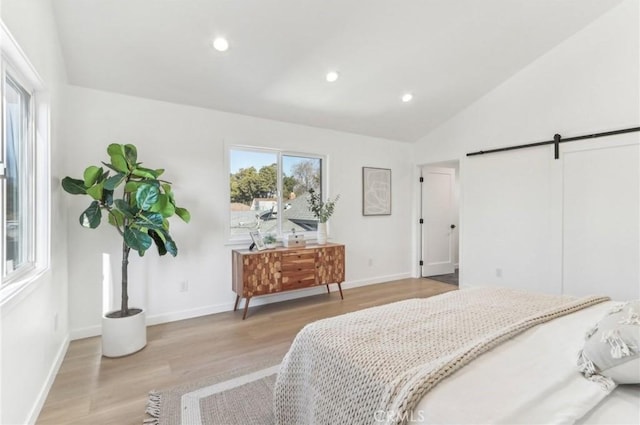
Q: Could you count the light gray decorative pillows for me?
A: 1